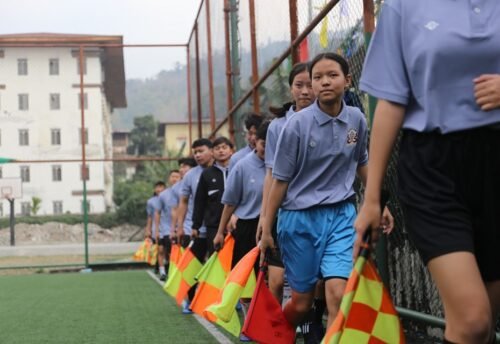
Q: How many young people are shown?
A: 10